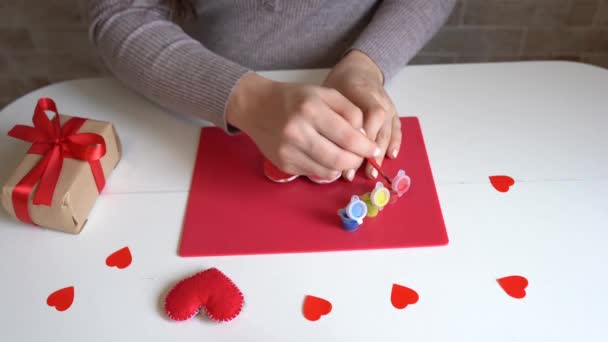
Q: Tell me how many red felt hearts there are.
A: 1